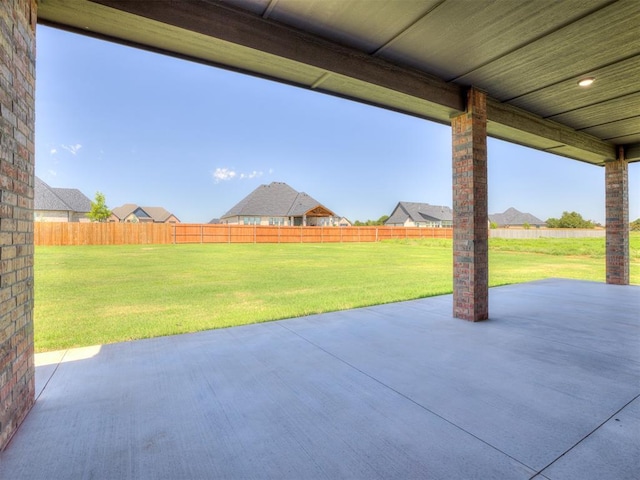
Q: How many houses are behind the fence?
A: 5